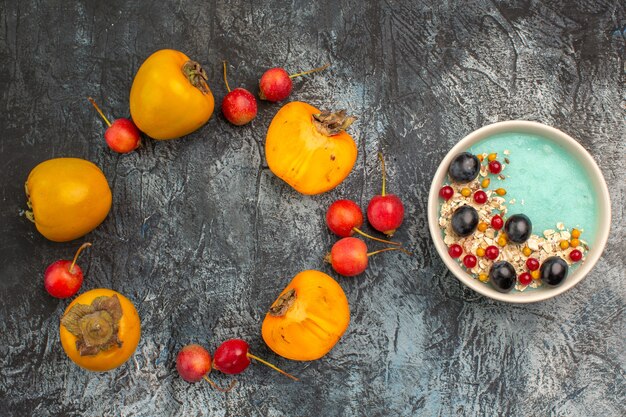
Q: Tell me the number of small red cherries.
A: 9